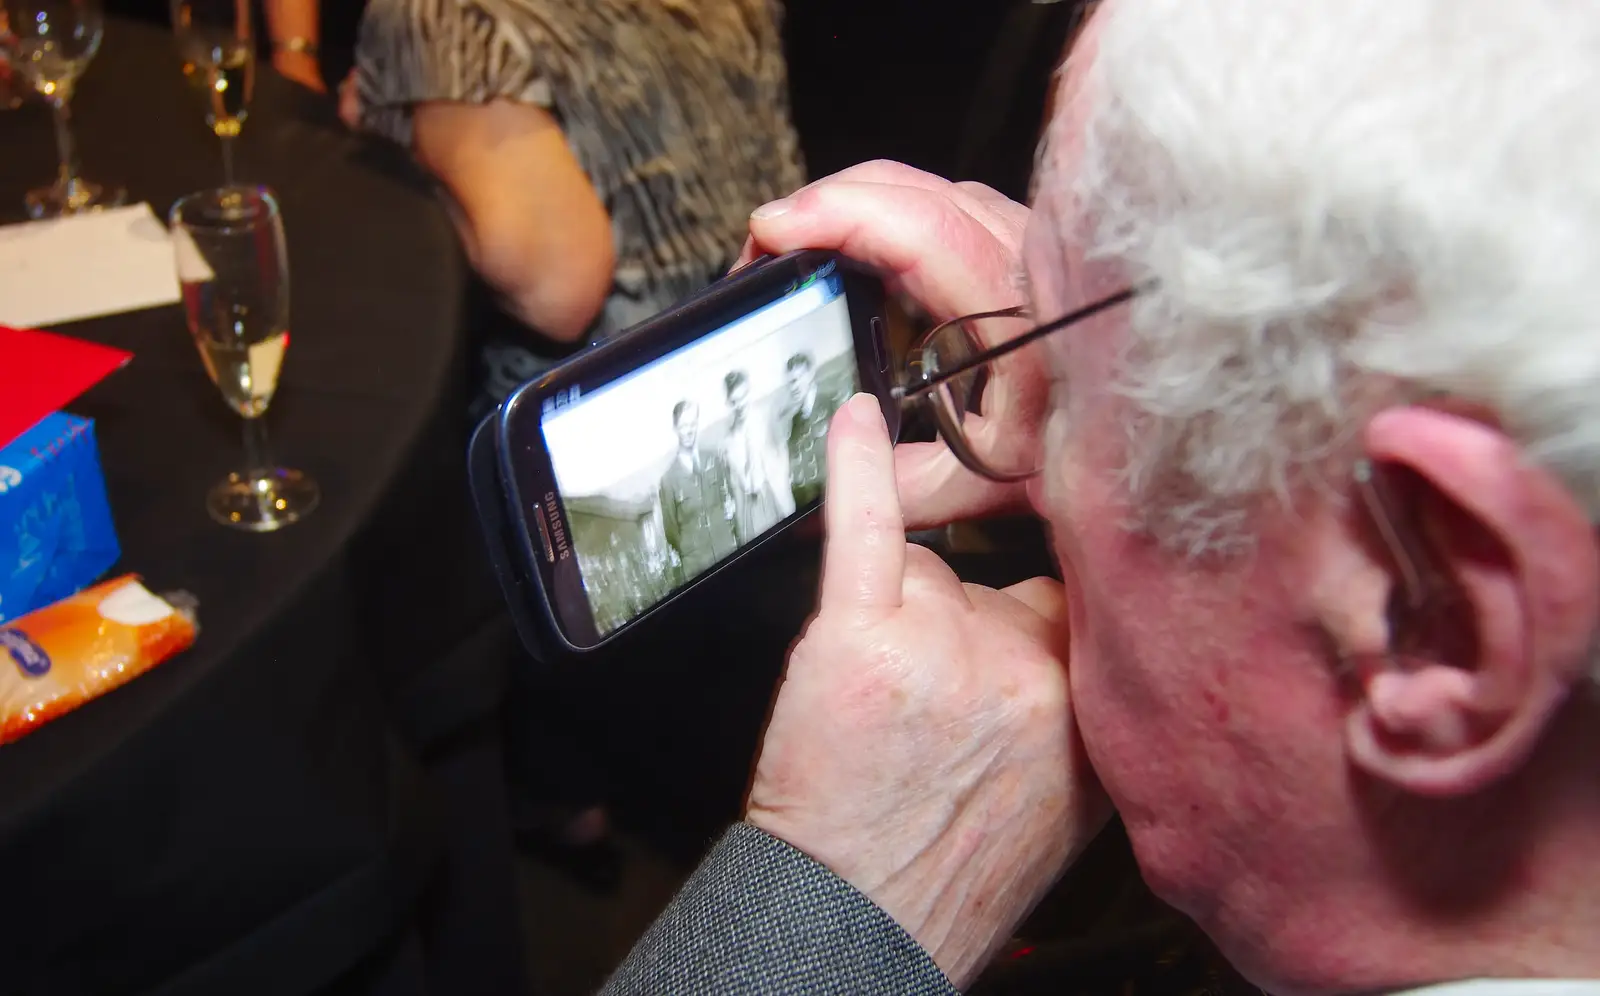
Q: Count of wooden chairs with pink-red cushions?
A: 0